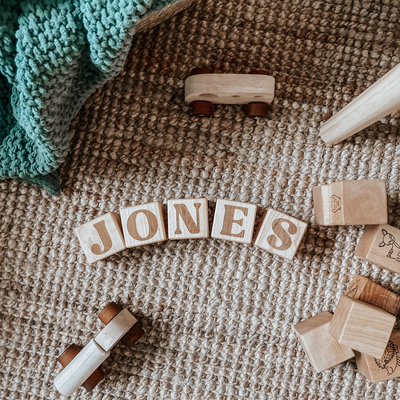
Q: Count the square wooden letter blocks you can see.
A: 5